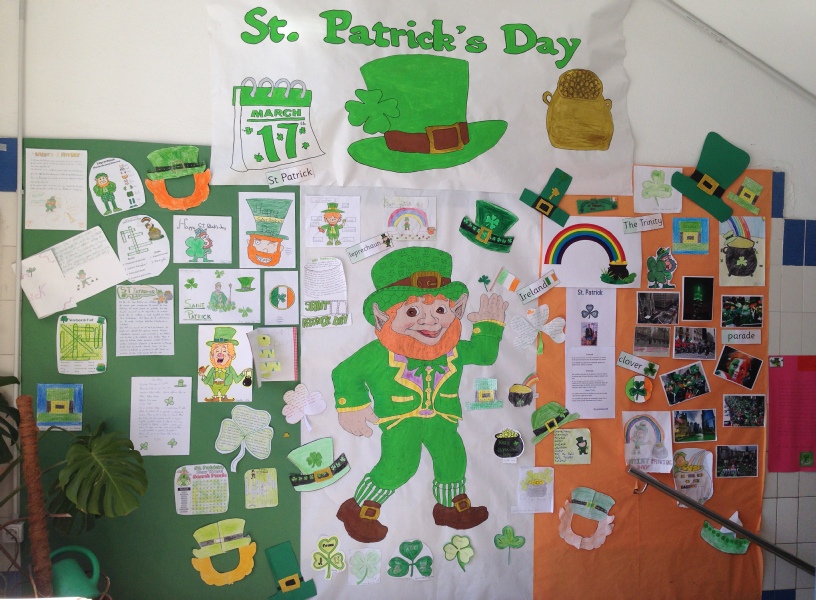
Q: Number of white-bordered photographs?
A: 10